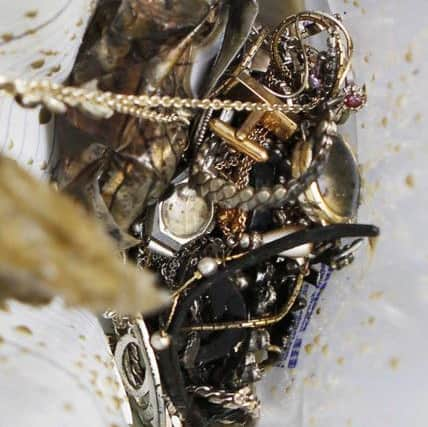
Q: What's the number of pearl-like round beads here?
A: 2